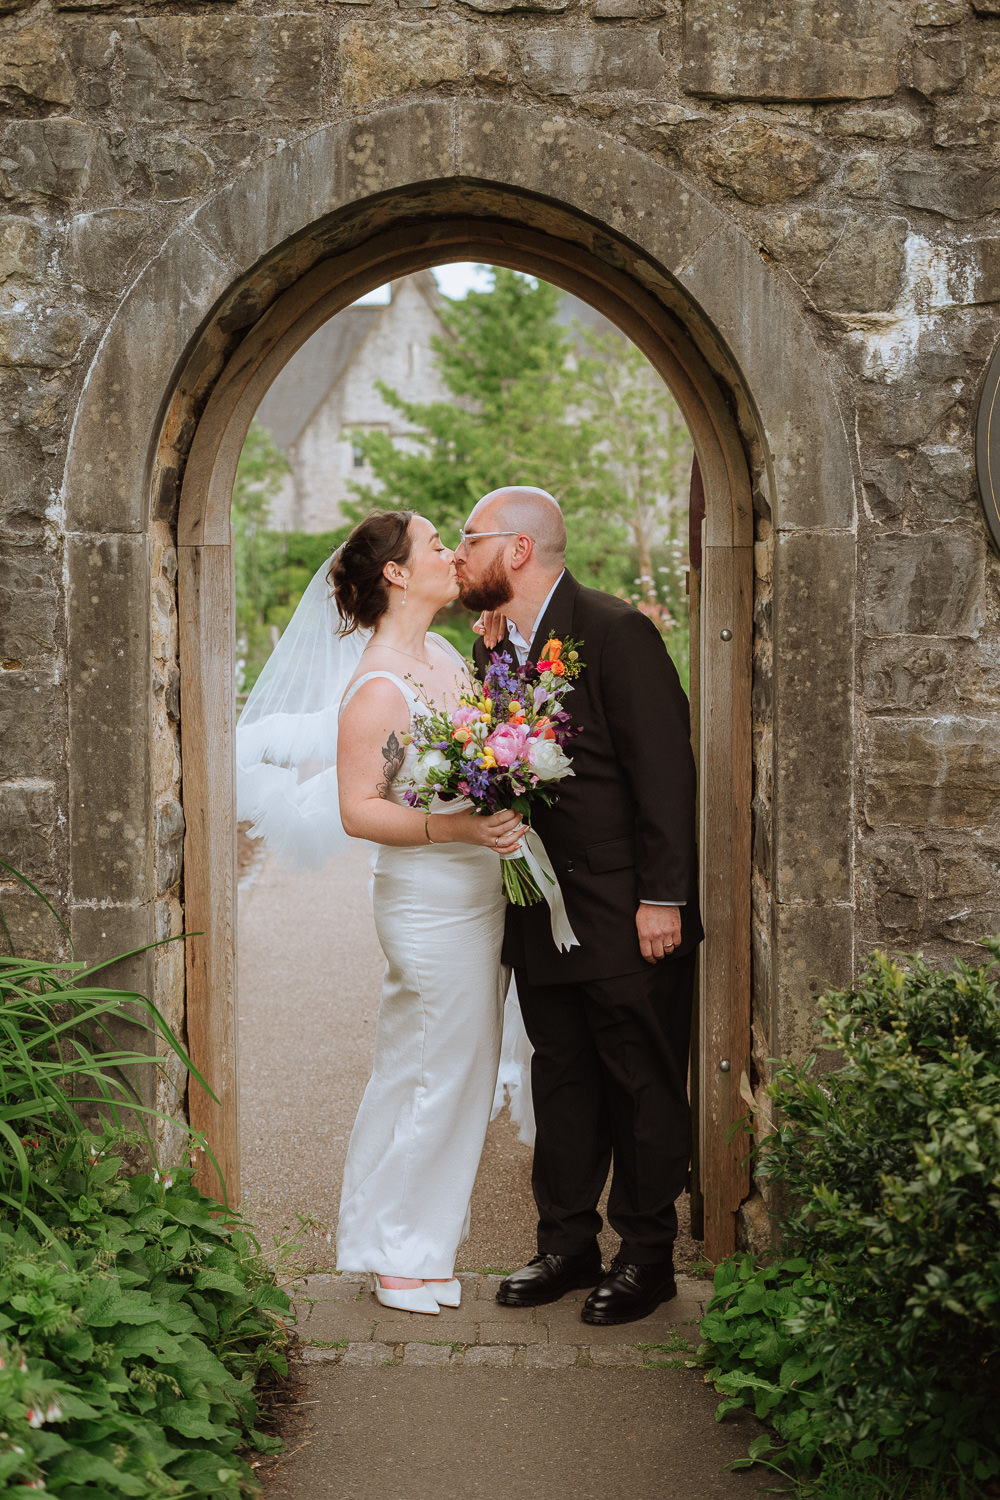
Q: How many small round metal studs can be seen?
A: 2